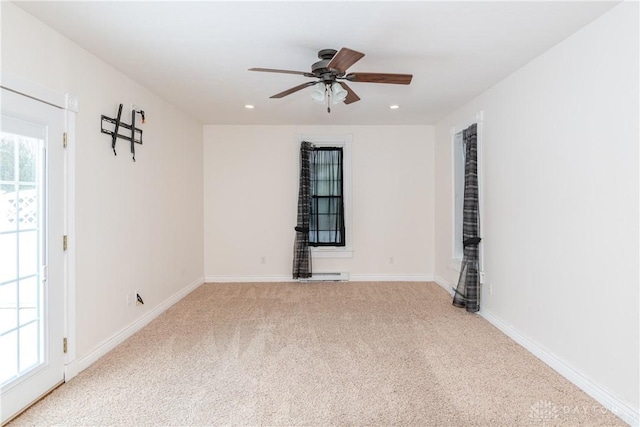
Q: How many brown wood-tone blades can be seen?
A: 5